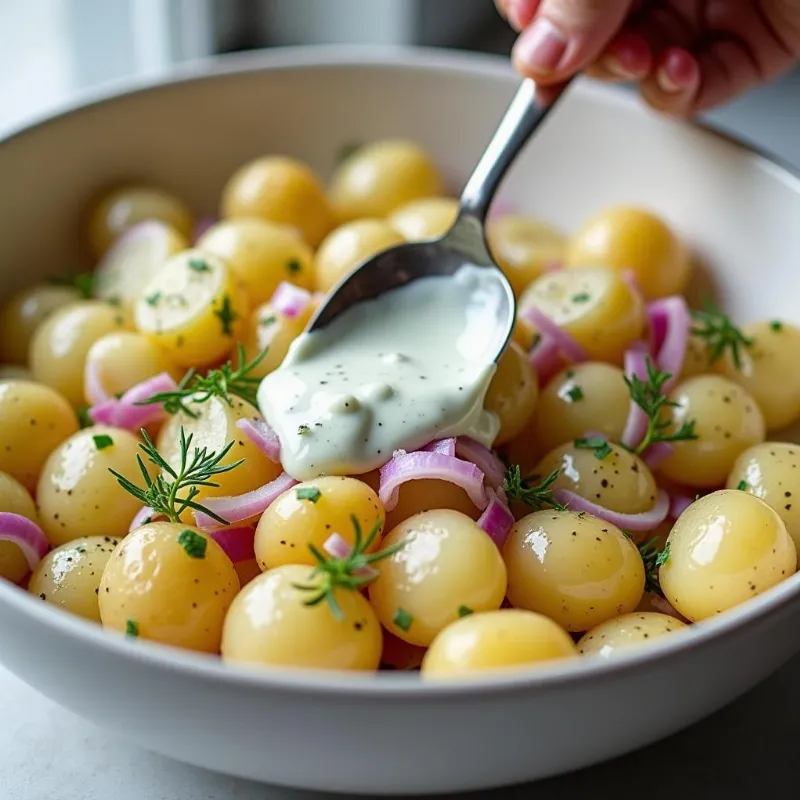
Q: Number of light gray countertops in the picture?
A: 1